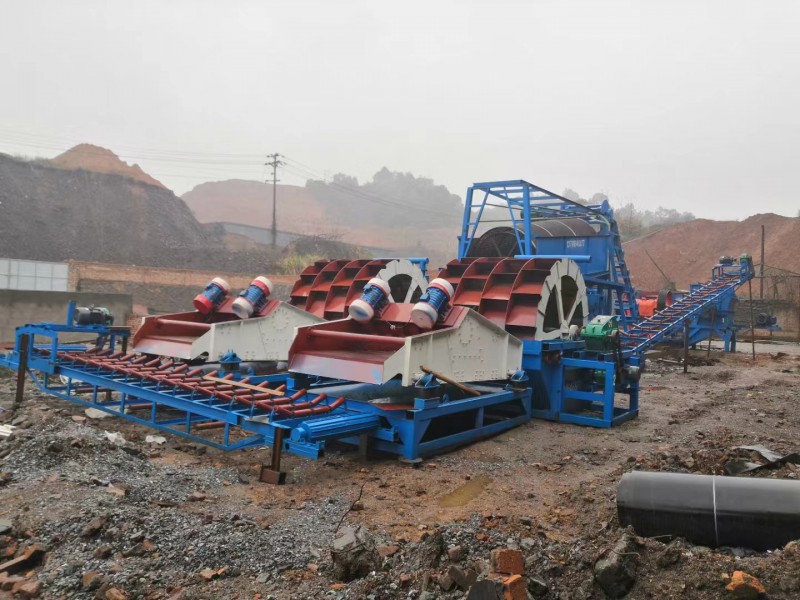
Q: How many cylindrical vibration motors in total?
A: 4